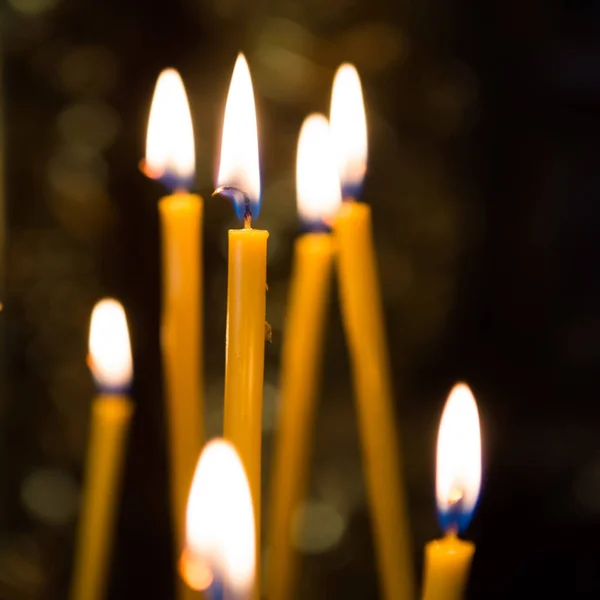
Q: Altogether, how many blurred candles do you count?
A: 6